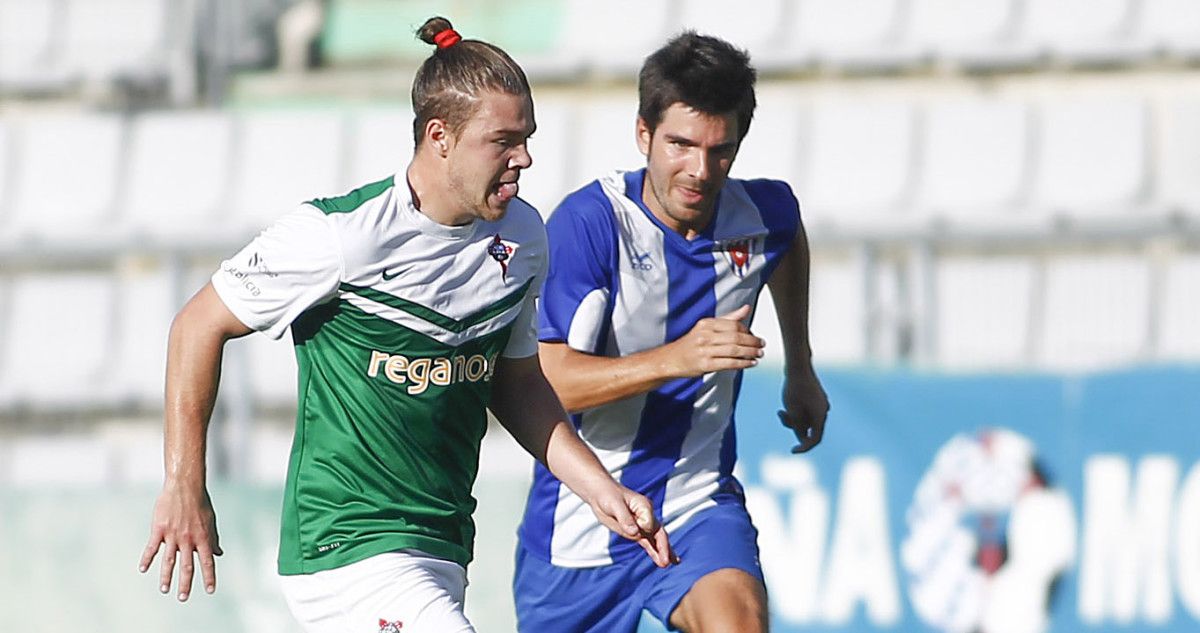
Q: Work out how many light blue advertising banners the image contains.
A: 1